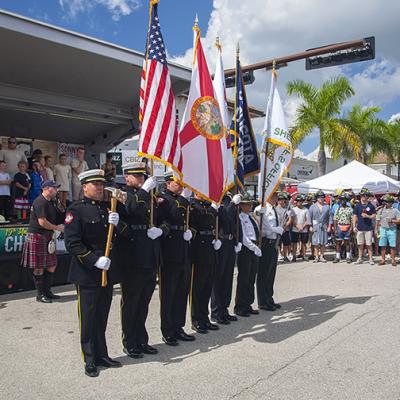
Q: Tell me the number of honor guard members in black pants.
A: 7